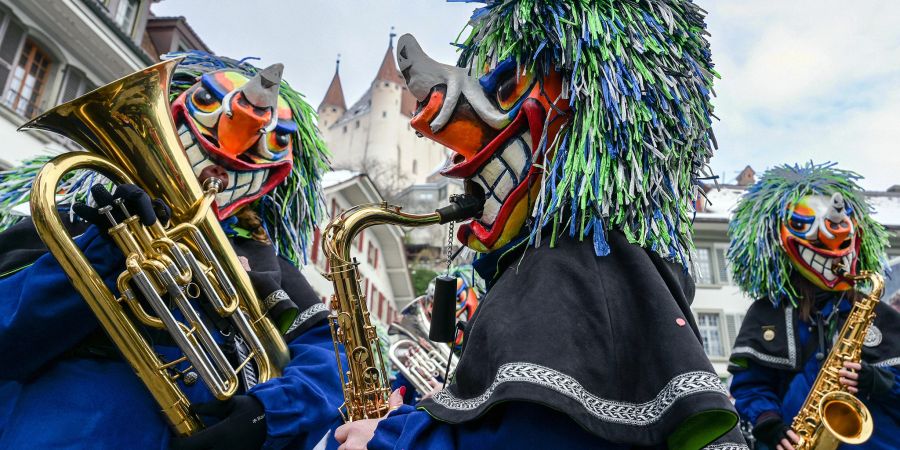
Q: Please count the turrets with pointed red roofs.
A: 2